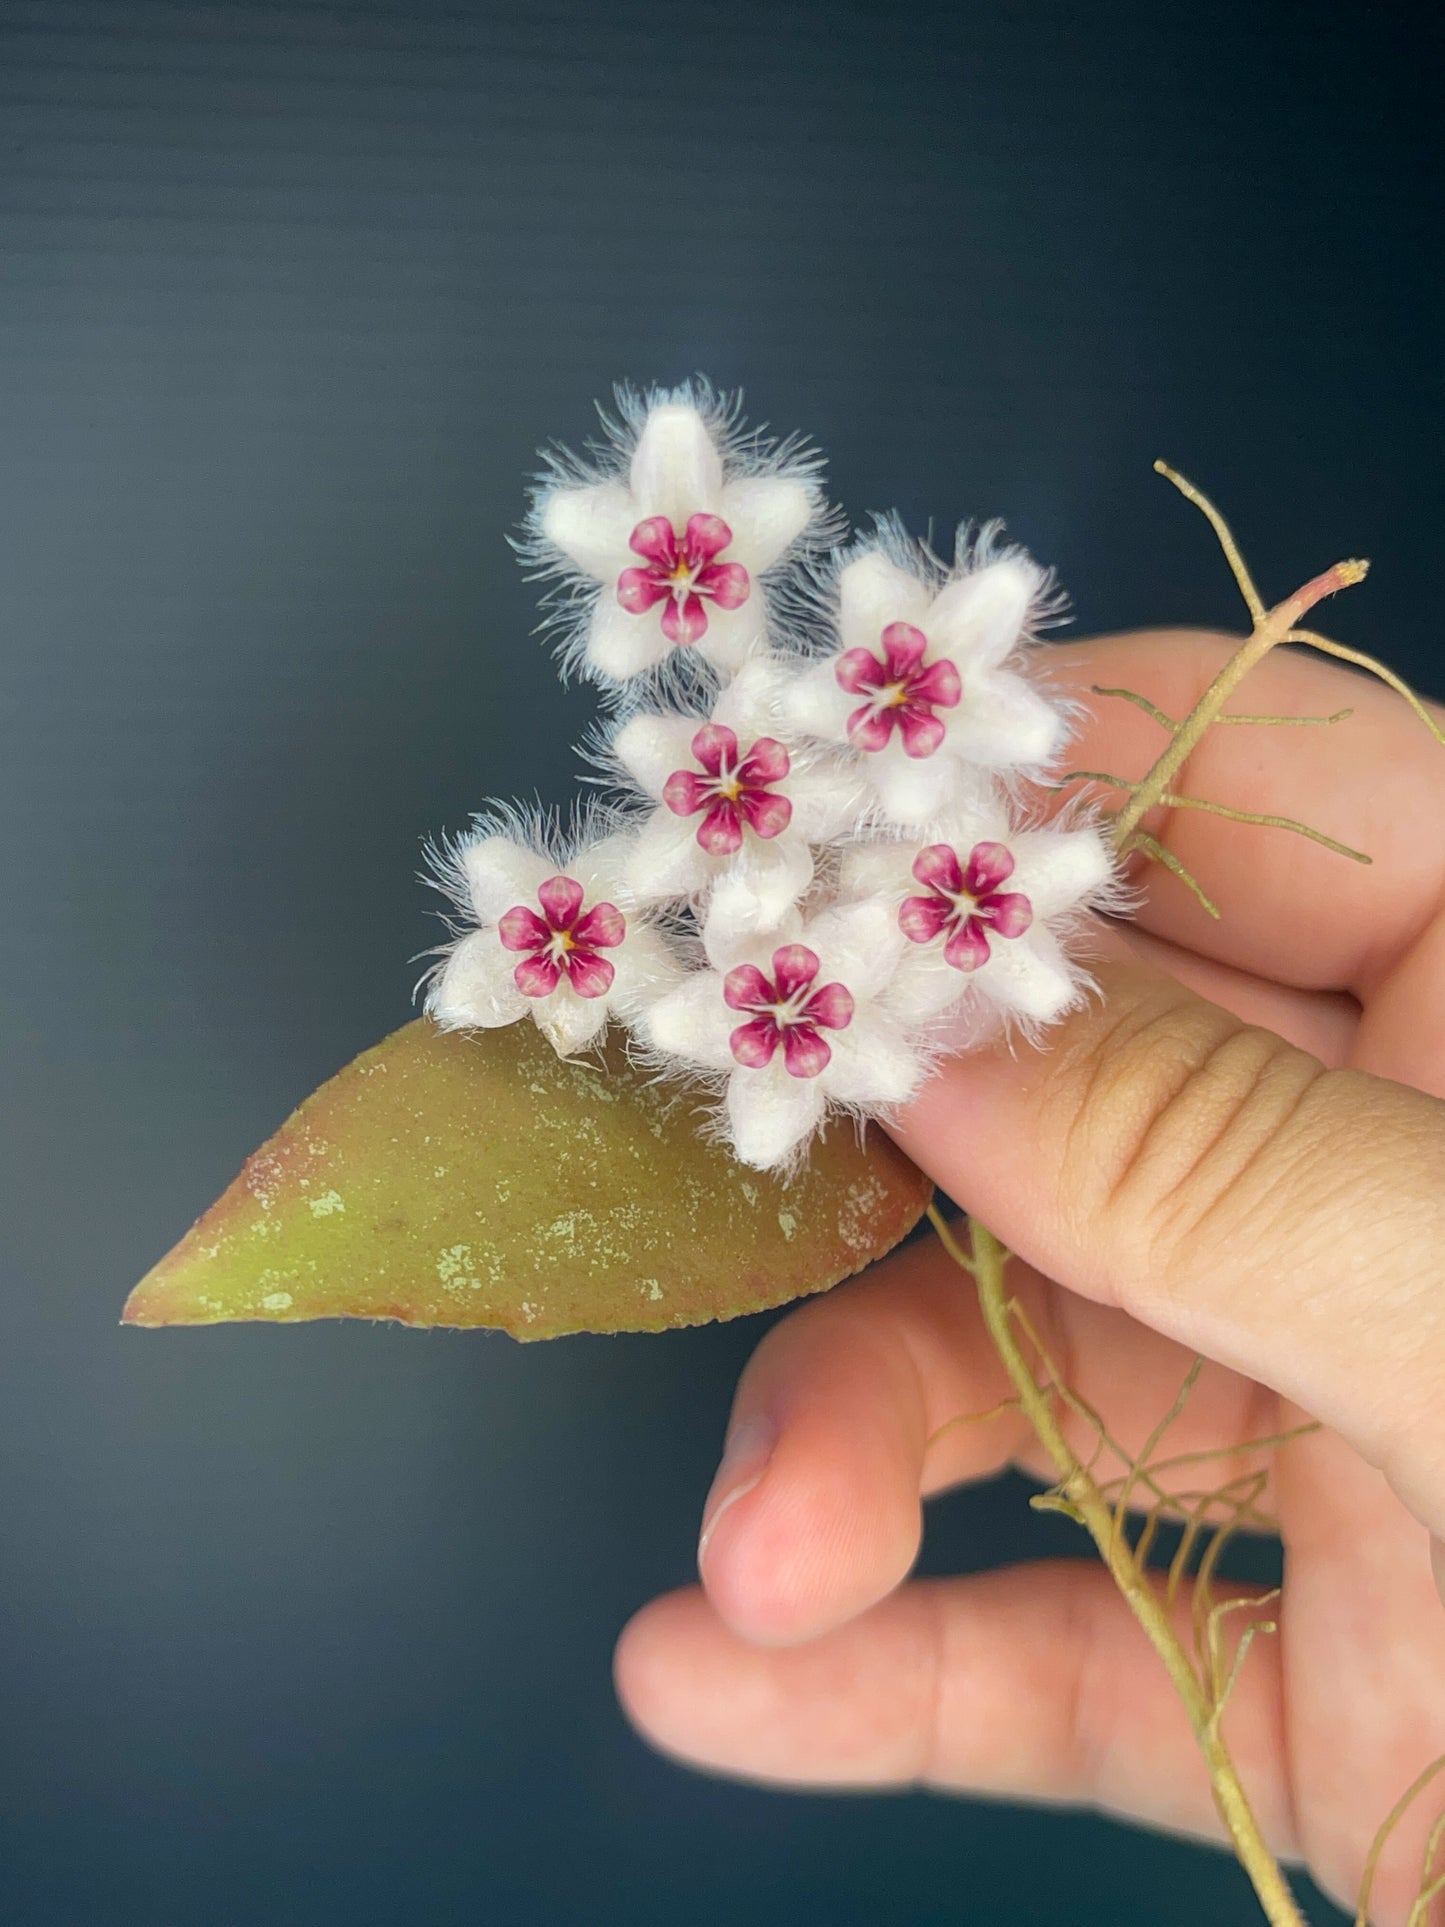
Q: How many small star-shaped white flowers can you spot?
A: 6